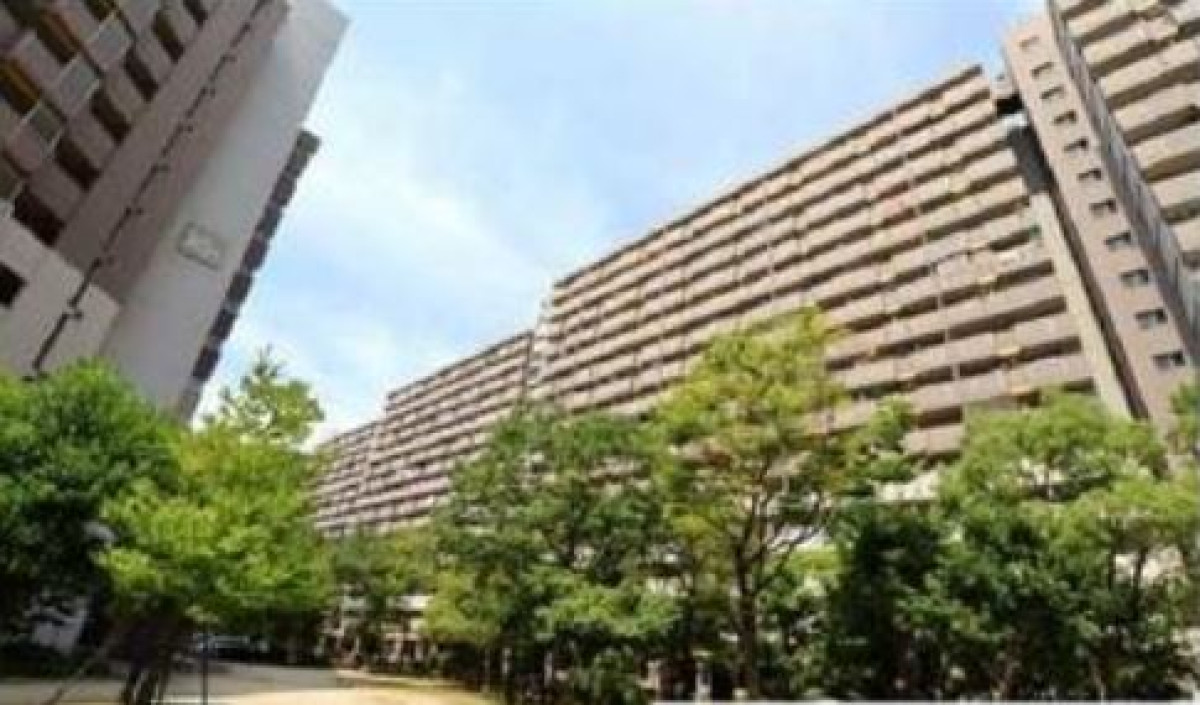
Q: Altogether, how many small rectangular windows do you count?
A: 11